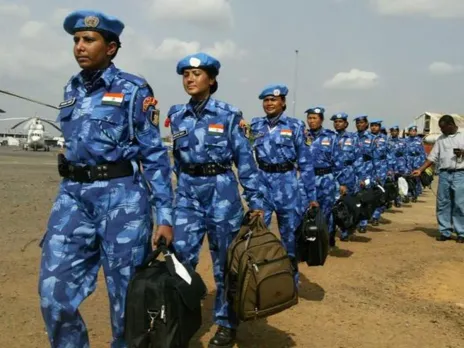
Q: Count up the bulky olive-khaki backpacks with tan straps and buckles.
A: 1